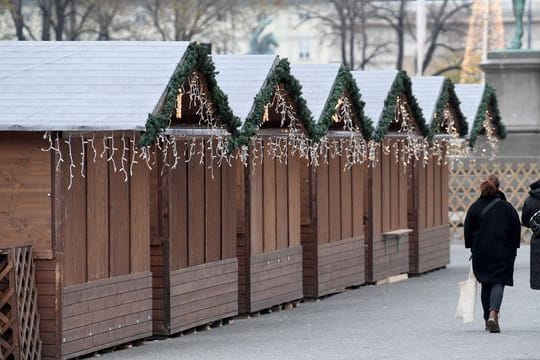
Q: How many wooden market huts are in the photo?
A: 6